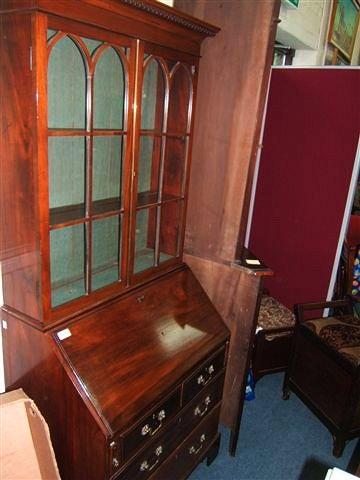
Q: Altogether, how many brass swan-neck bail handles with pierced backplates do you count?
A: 5